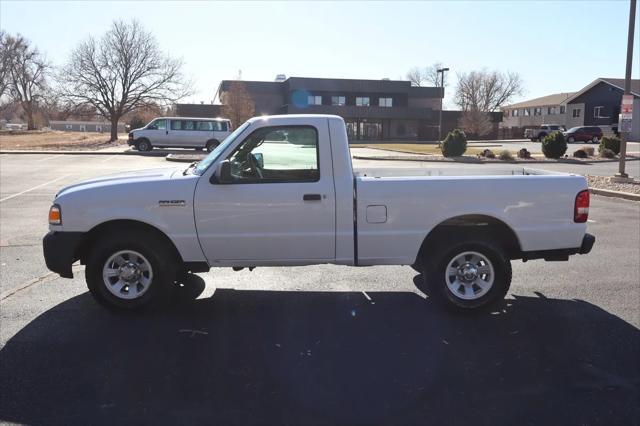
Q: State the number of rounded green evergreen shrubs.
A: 3